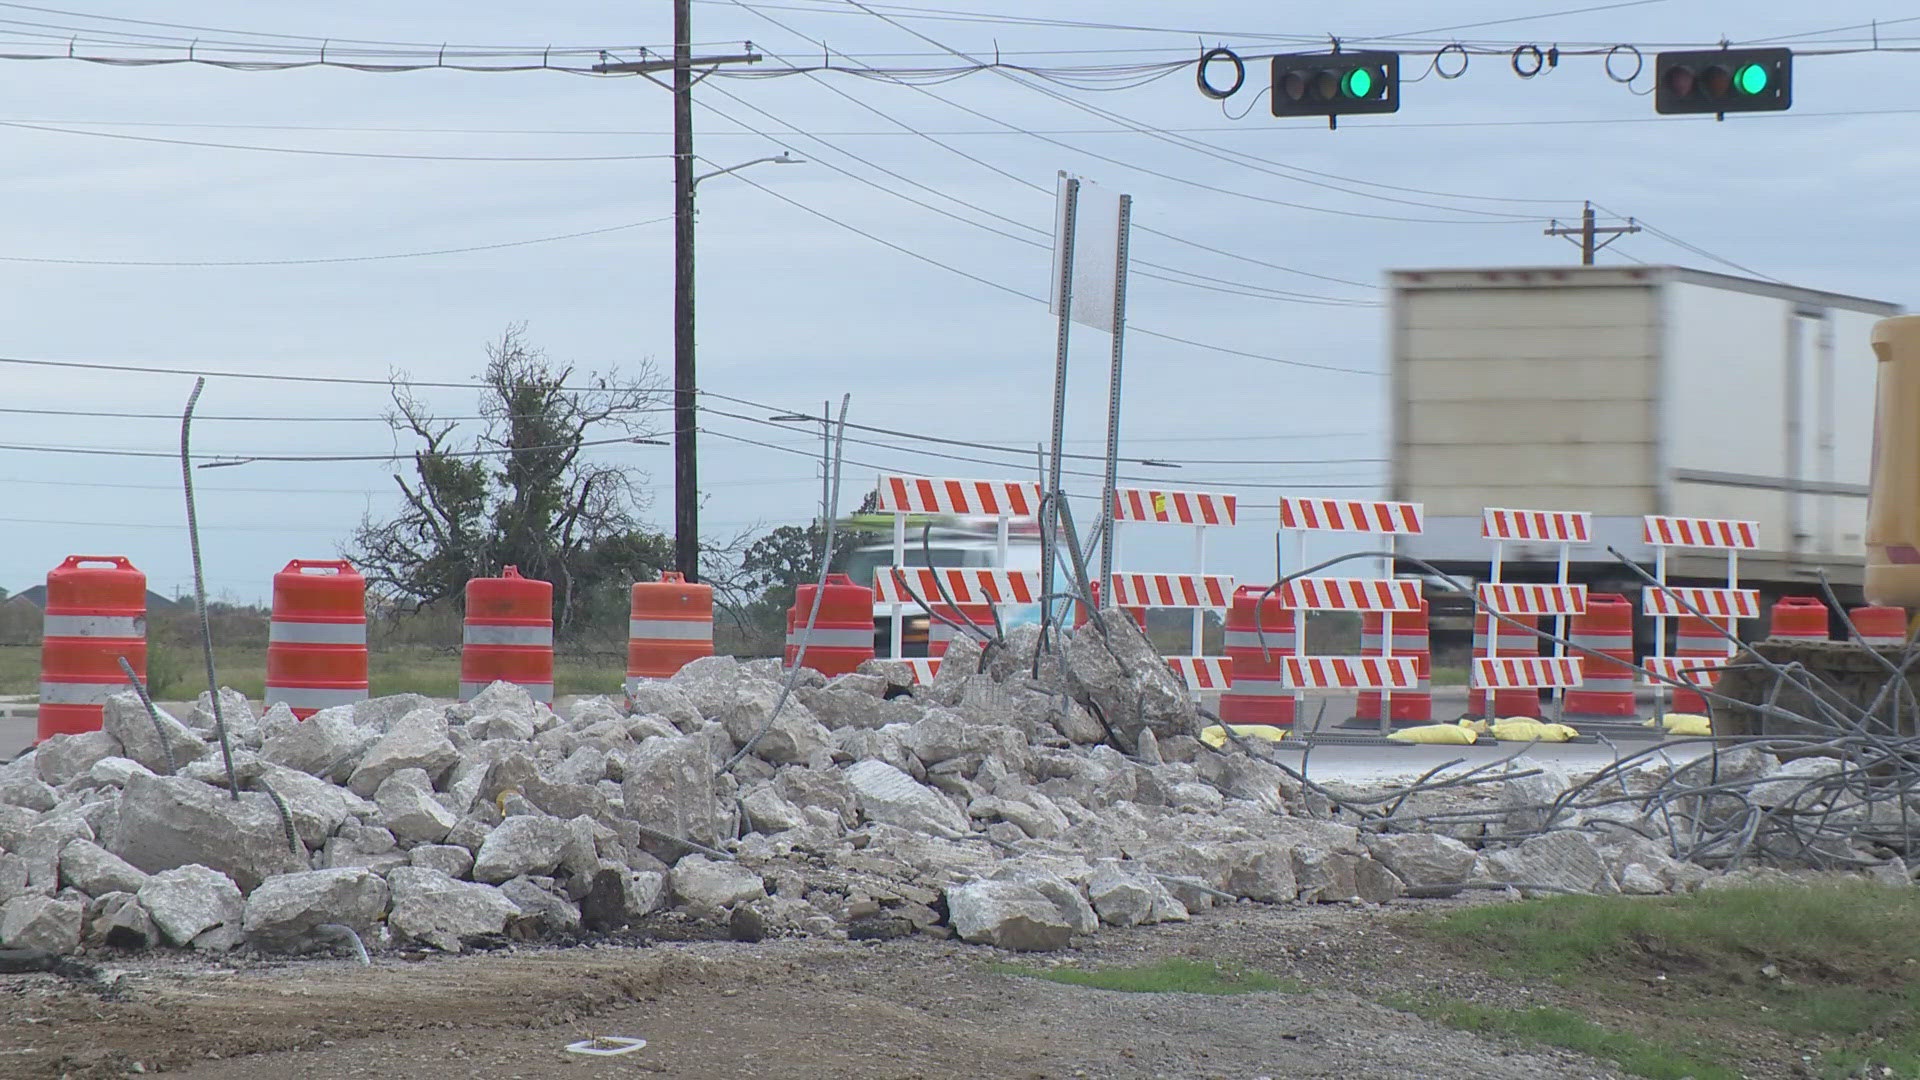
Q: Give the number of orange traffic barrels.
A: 15